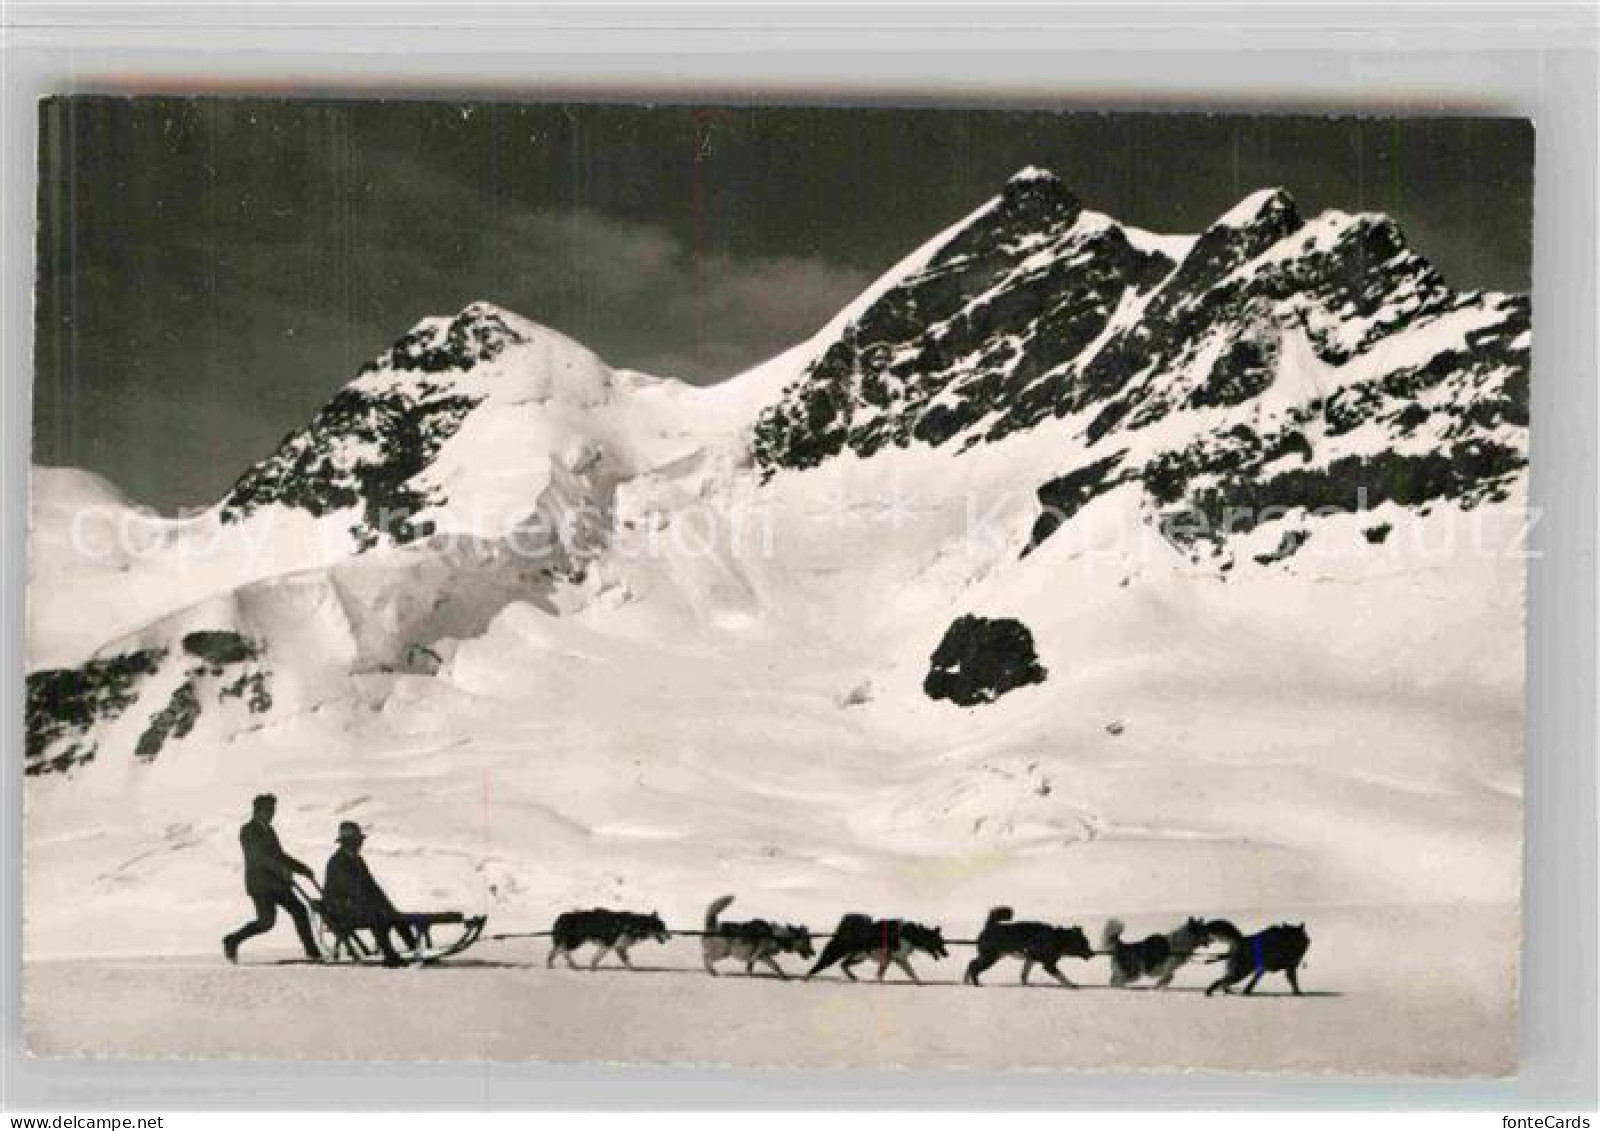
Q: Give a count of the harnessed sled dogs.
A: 6